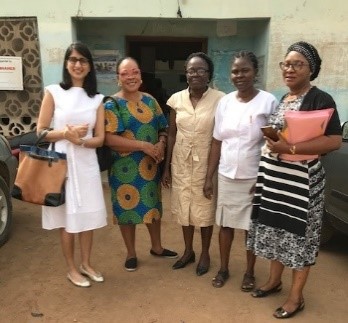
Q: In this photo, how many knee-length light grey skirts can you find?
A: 1